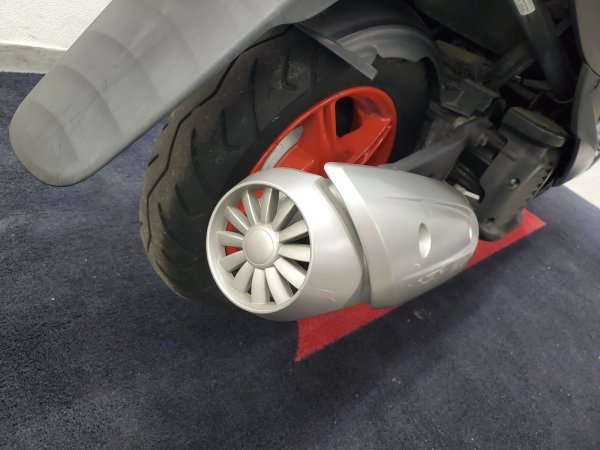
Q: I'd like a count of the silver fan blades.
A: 12